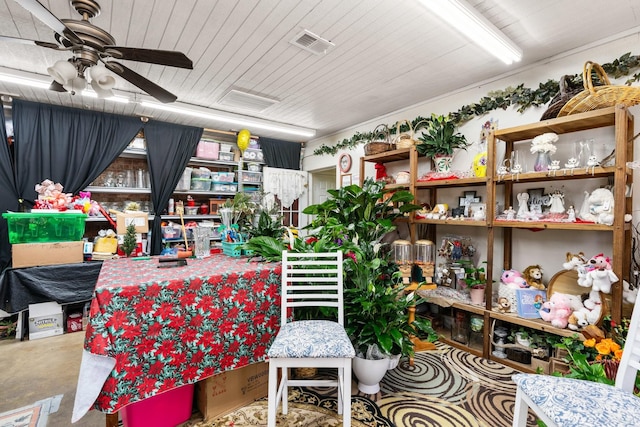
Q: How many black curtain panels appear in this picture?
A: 4